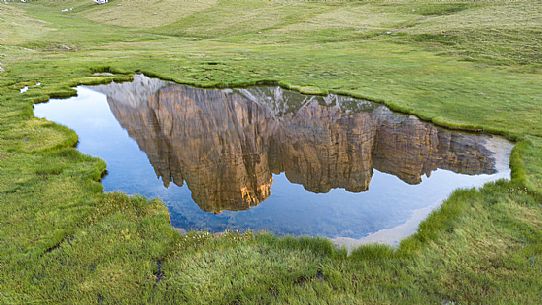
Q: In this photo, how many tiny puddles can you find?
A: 2